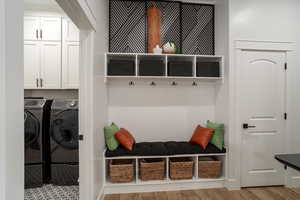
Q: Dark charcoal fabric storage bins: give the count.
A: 4